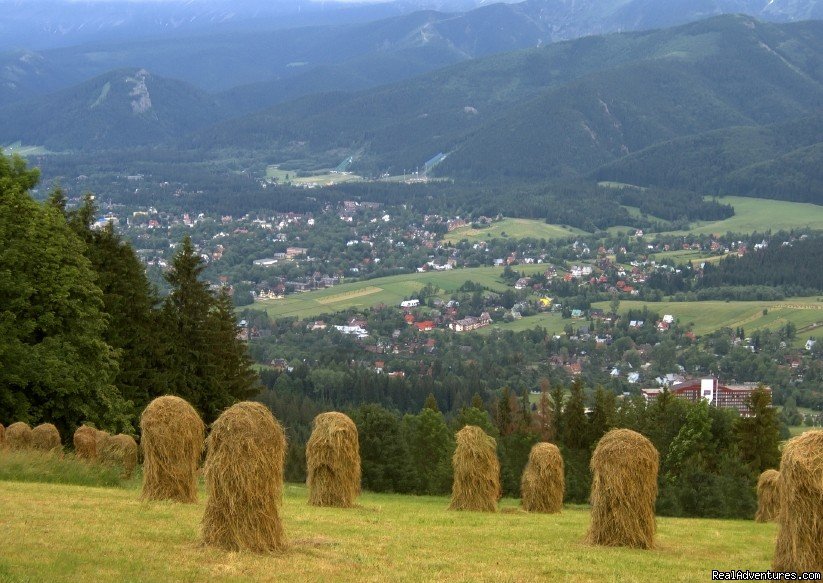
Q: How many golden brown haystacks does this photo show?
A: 14